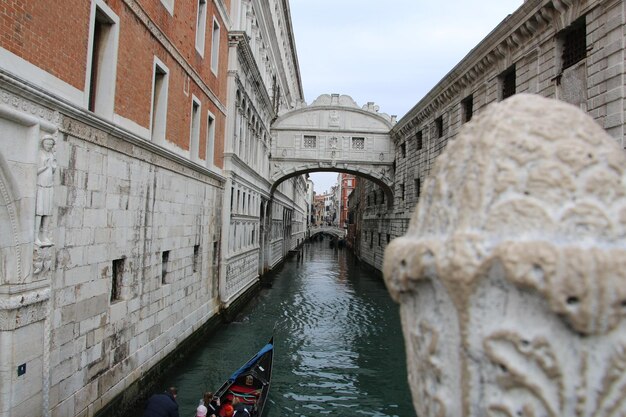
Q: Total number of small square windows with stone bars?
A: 2